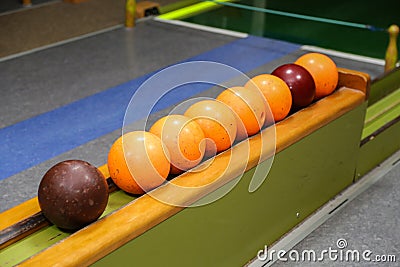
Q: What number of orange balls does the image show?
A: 6